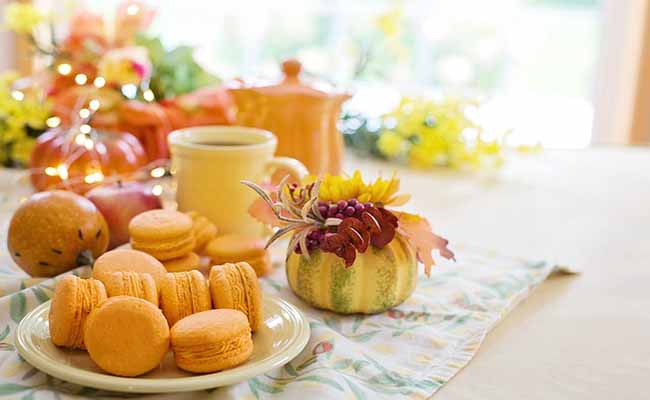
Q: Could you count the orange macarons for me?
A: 11